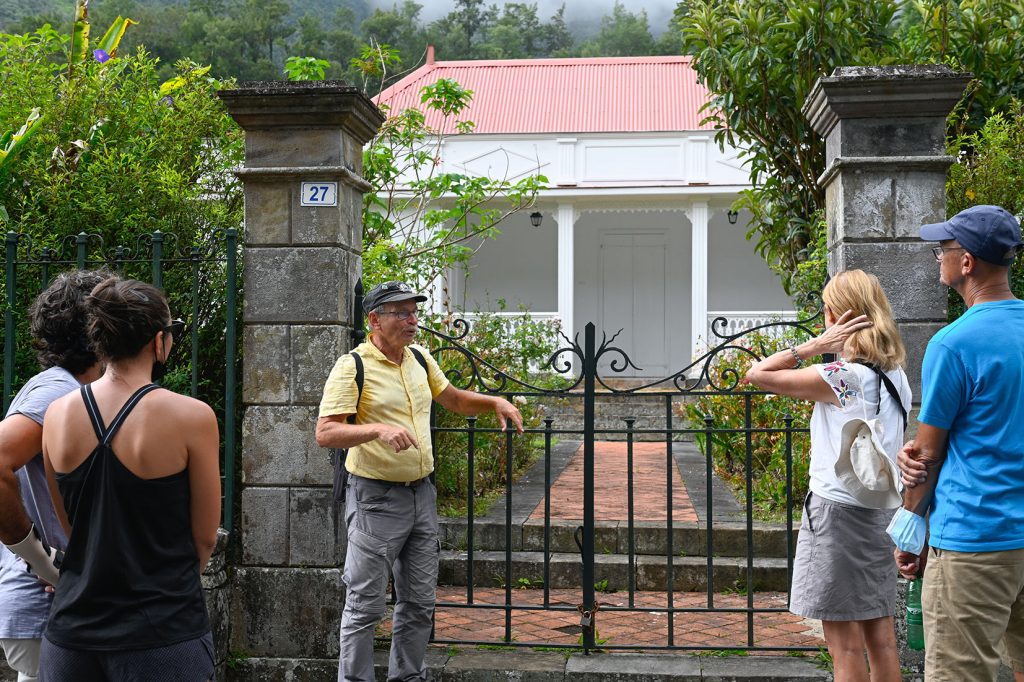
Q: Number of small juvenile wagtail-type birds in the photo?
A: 0